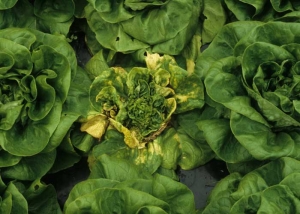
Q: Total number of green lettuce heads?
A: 8